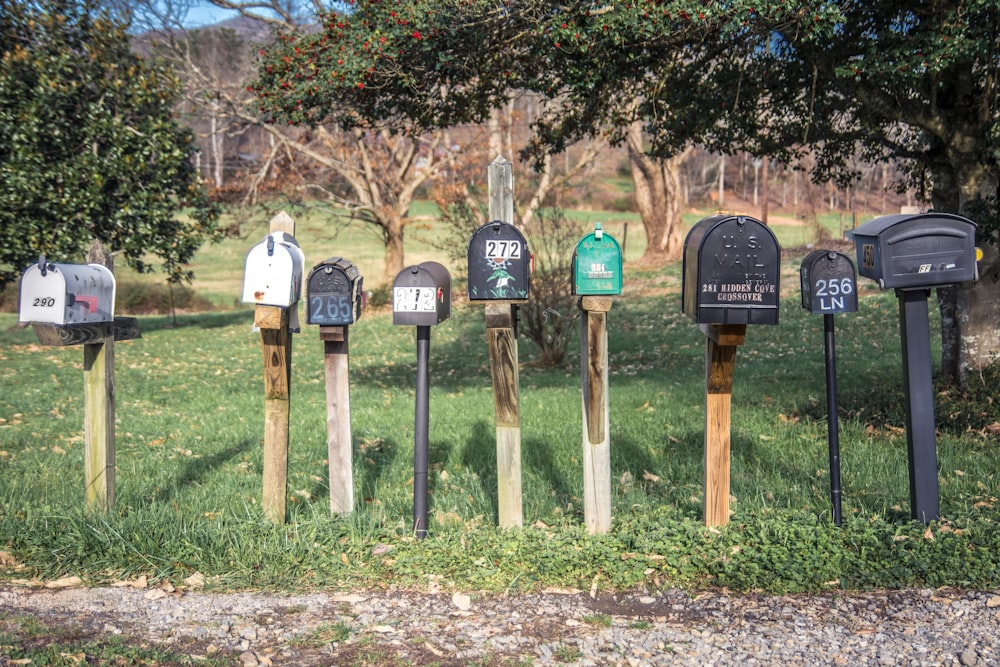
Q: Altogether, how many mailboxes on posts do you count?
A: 9